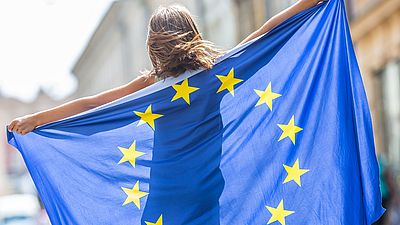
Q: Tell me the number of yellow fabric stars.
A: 10